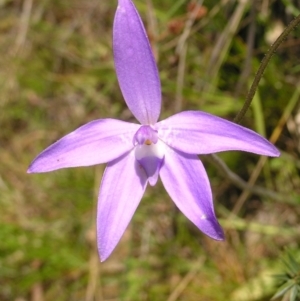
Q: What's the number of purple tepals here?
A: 5